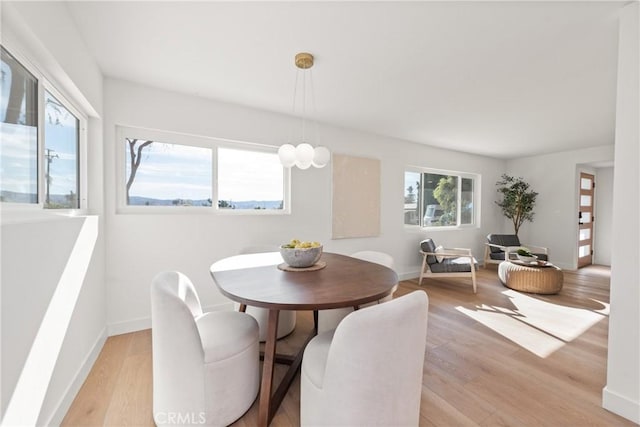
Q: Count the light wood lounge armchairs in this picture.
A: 2